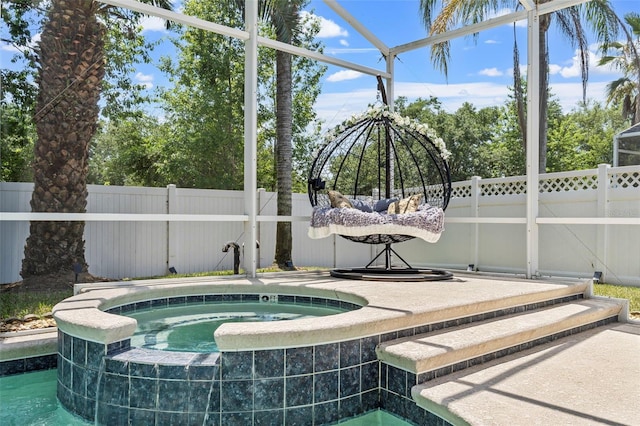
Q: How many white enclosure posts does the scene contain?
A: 3